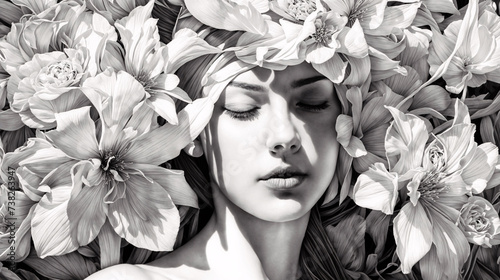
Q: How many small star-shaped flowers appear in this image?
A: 0